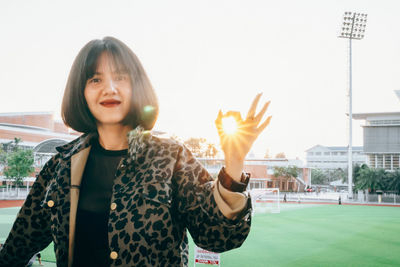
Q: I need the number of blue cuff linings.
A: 0